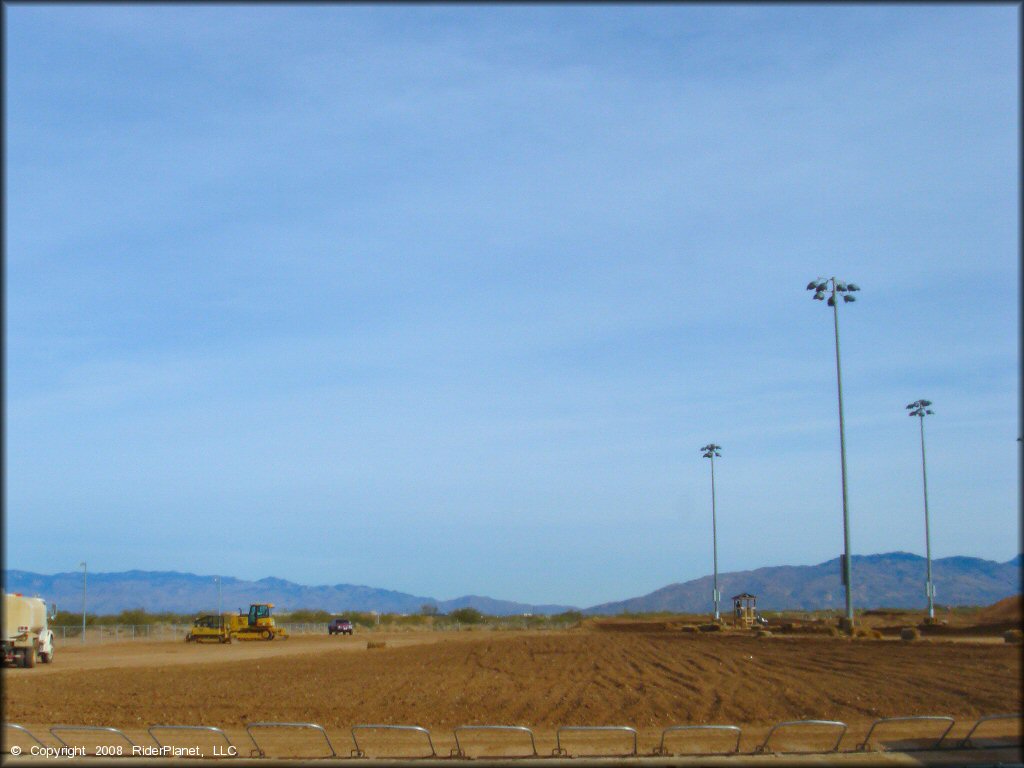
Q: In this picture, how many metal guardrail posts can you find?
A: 11